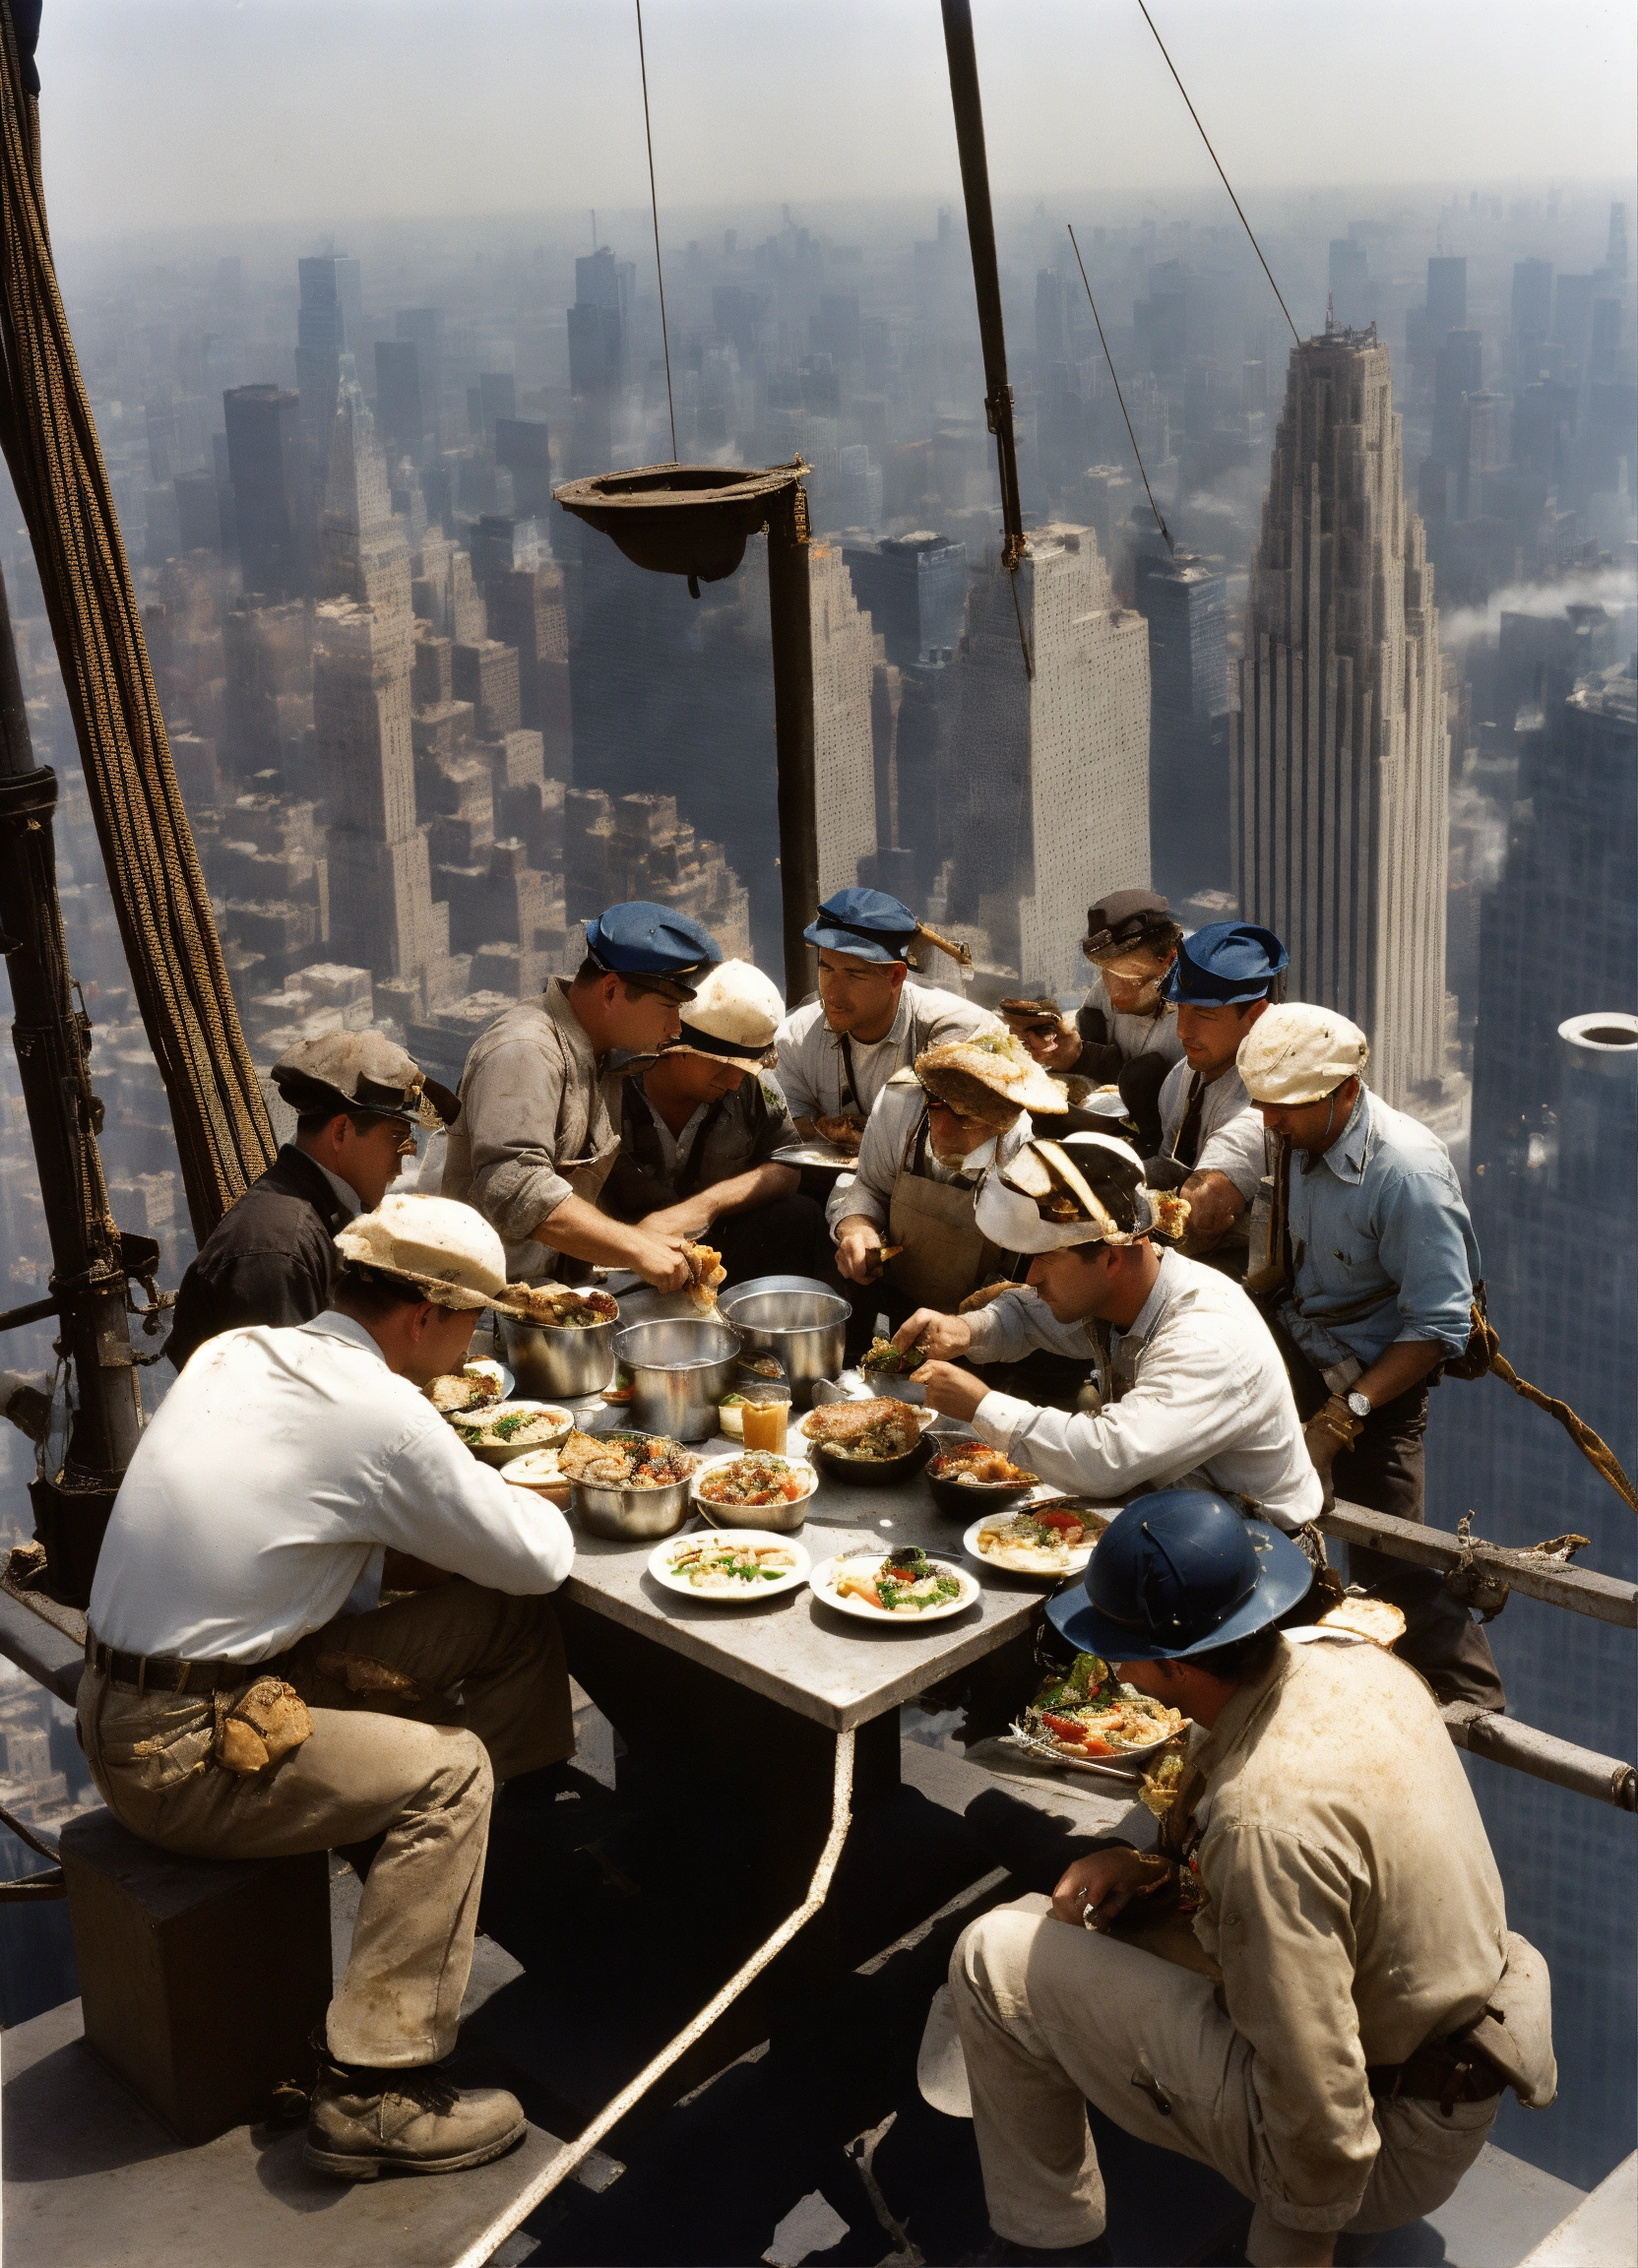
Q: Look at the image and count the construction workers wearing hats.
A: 11